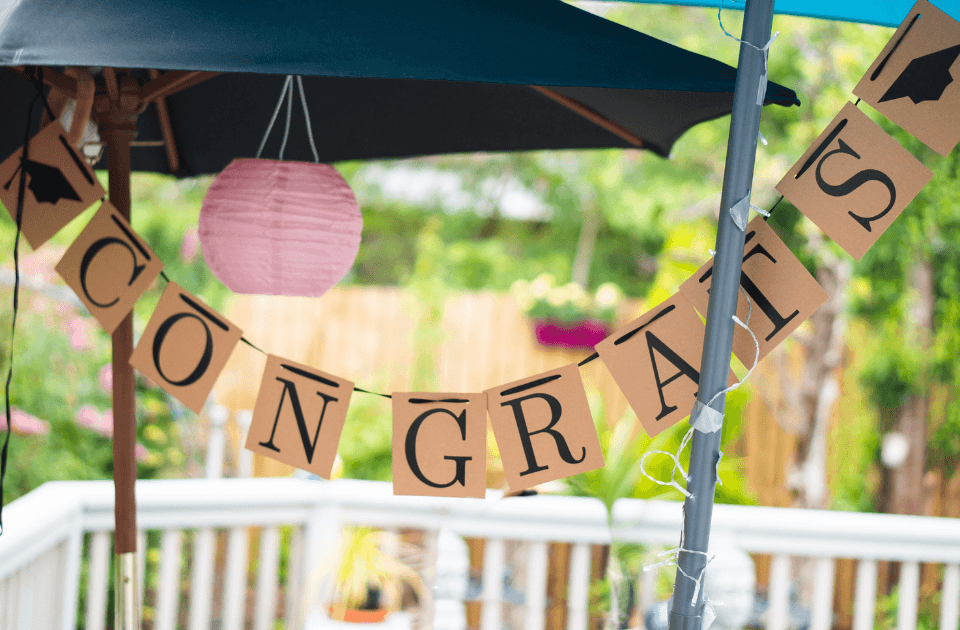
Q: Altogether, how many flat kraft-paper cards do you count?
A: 10